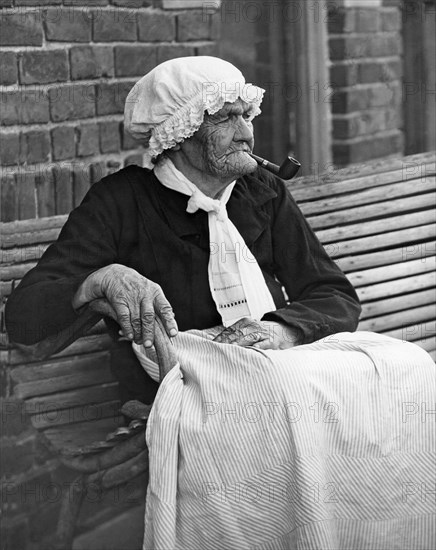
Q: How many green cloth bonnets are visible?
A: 0